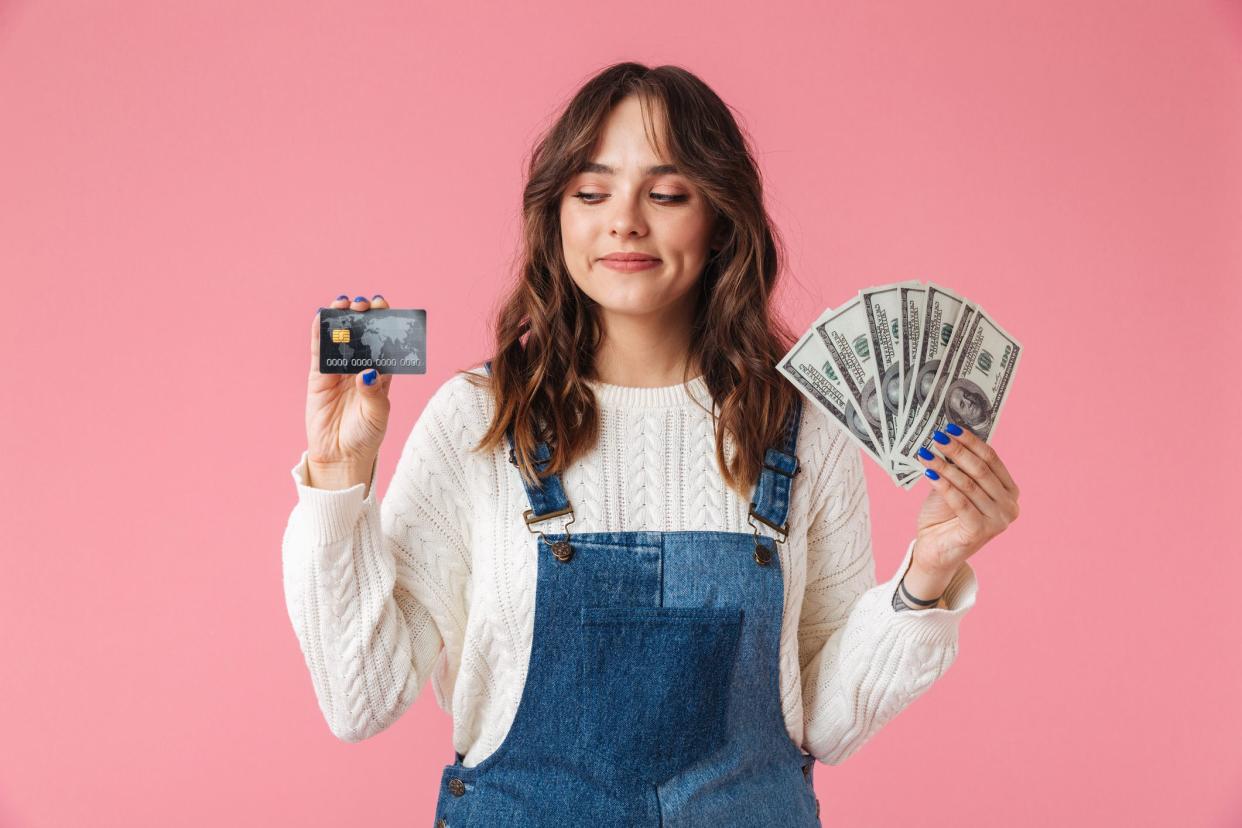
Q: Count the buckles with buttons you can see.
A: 2